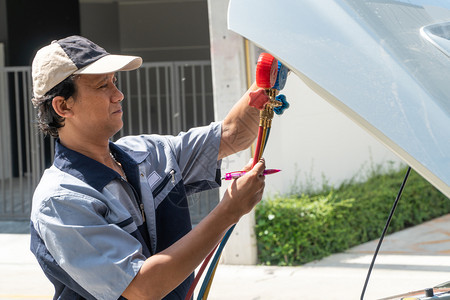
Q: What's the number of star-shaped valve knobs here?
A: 2